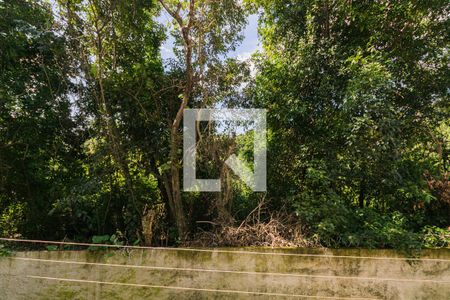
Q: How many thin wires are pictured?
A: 3